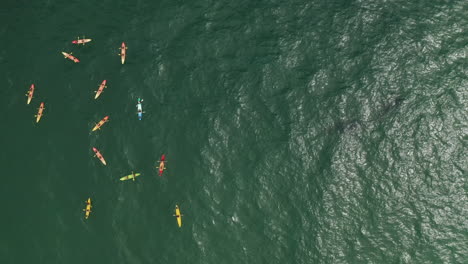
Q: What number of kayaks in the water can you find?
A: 13